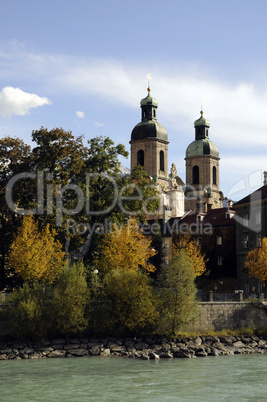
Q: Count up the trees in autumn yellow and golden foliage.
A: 4